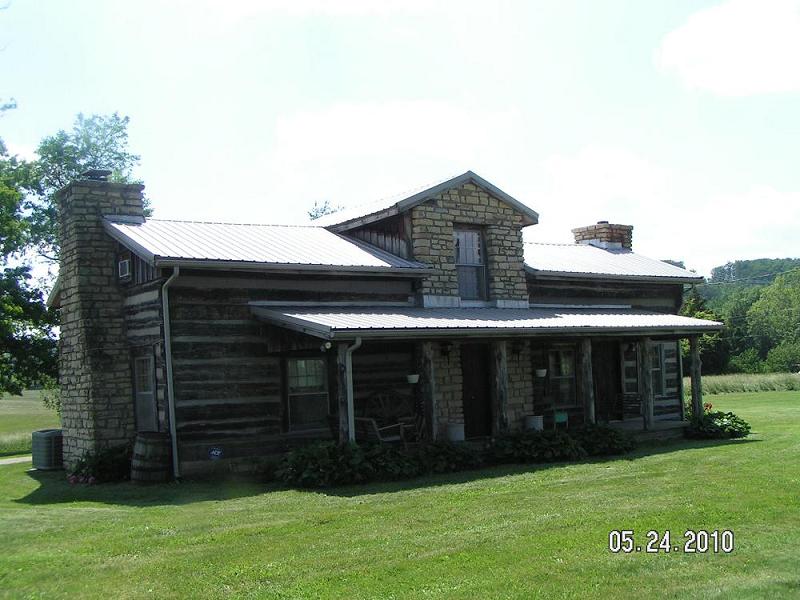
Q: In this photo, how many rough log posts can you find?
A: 6